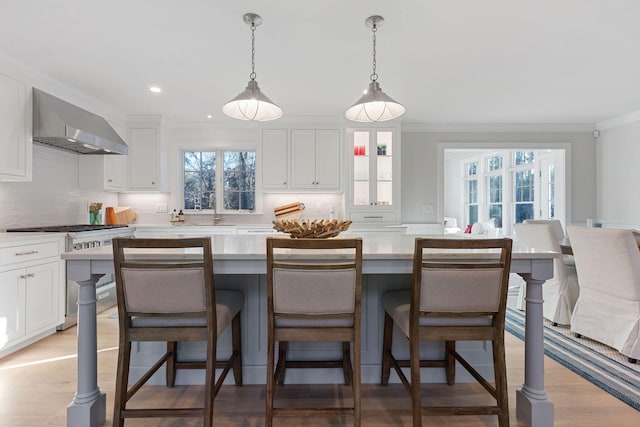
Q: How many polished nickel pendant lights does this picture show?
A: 2